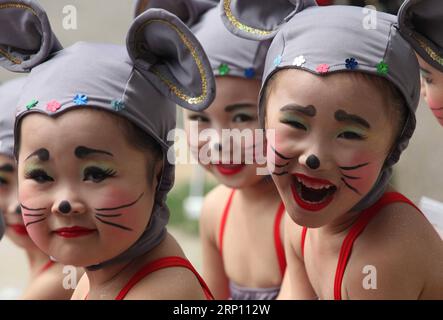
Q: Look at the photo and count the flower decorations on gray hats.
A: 11